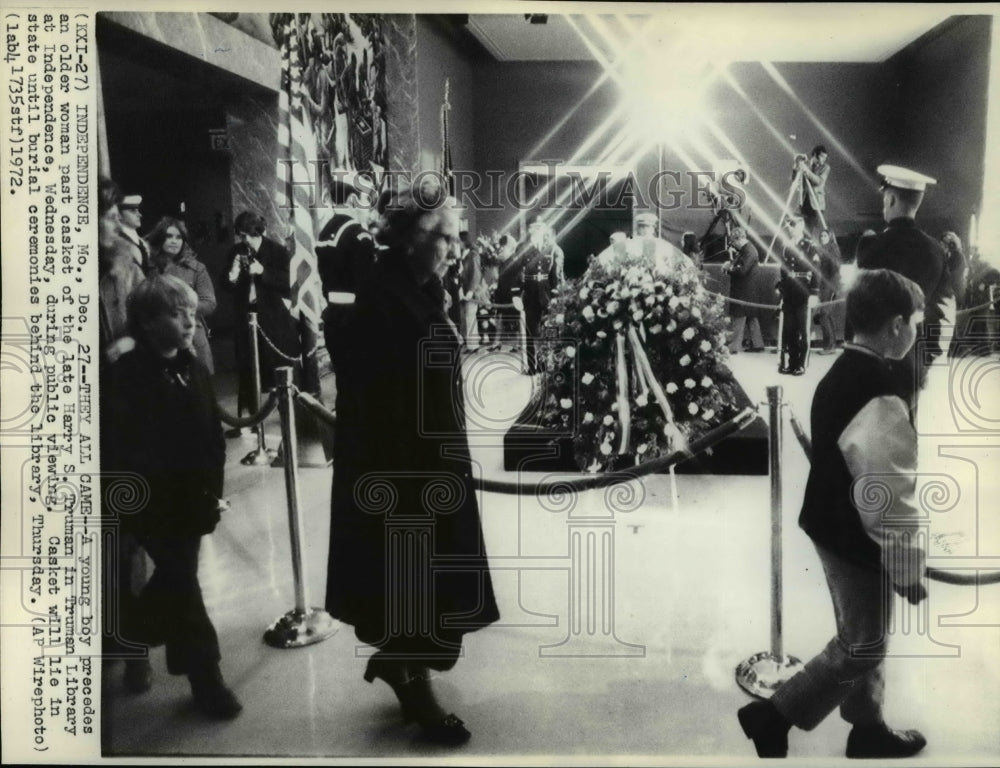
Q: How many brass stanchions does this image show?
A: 3